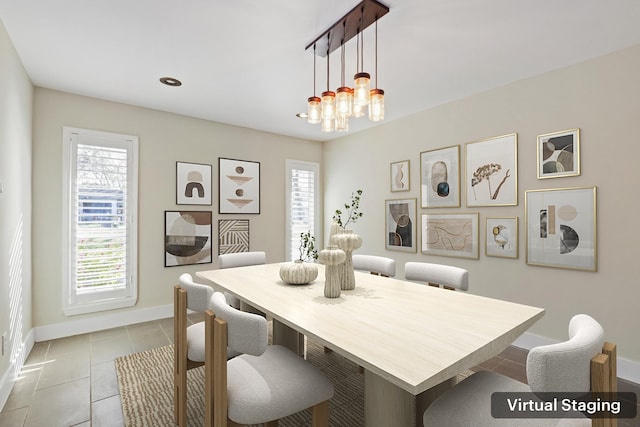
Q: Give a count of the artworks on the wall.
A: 12